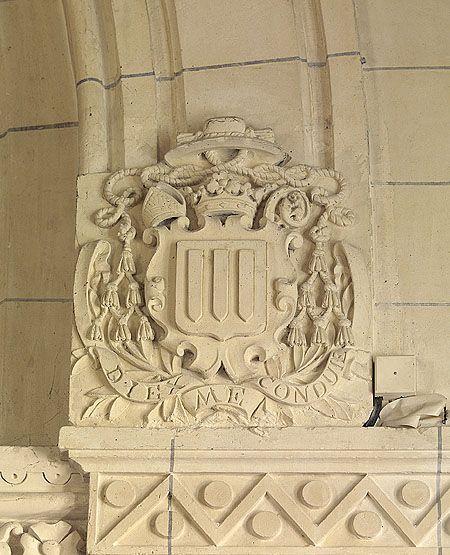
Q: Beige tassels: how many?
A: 12